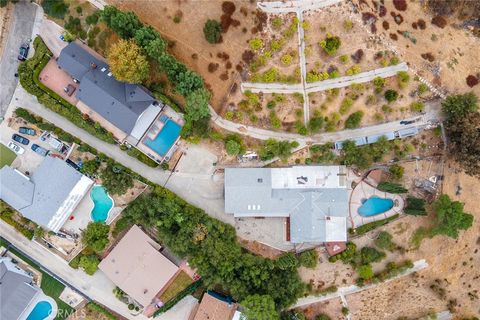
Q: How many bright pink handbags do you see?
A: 0